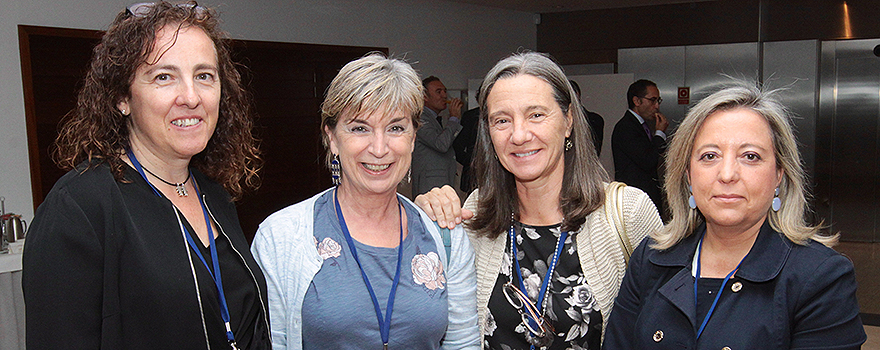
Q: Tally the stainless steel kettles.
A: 1